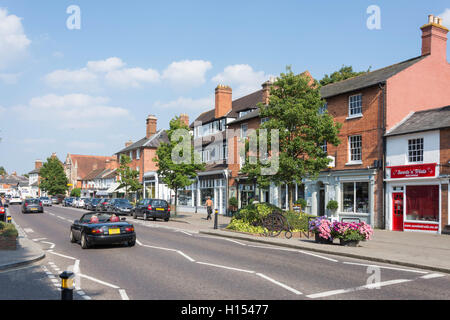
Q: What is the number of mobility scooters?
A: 0